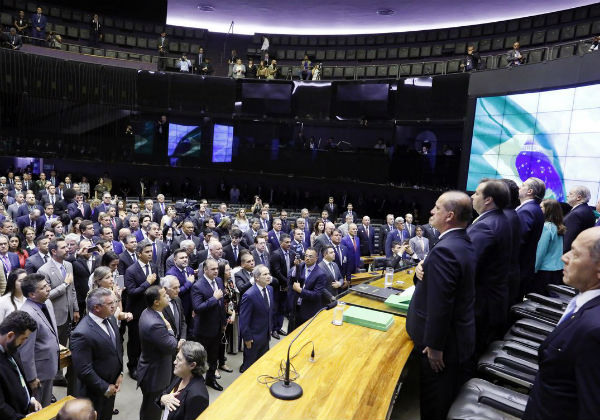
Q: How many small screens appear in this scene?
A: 2